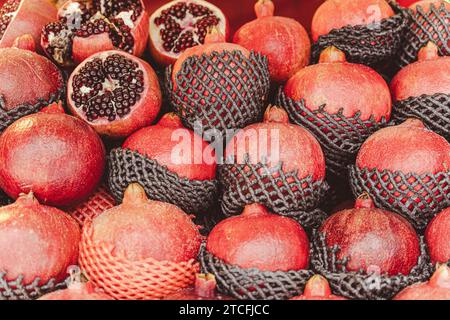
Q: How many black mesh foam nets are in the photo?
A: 12